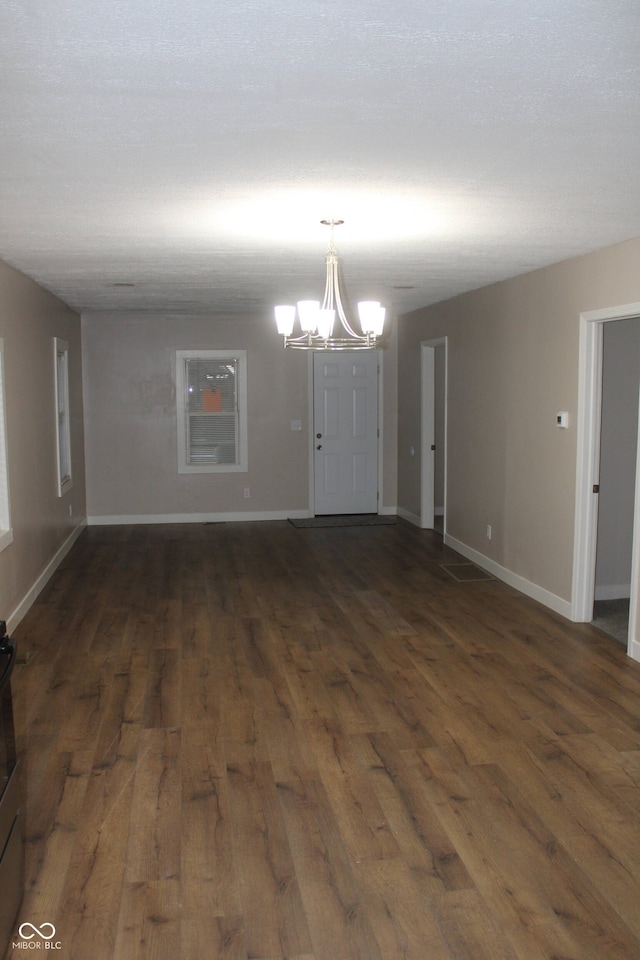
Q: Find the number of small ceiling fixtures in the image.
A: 2